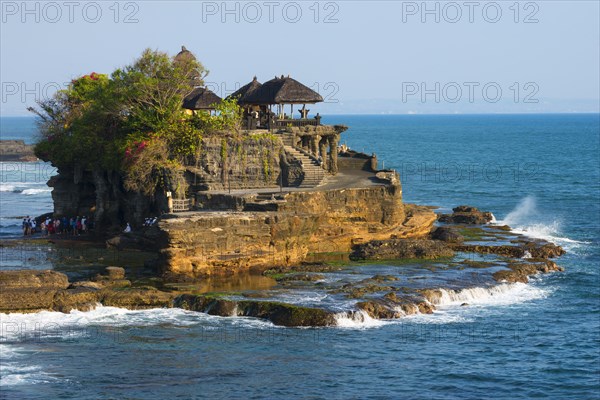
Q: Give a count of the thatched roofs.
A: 4